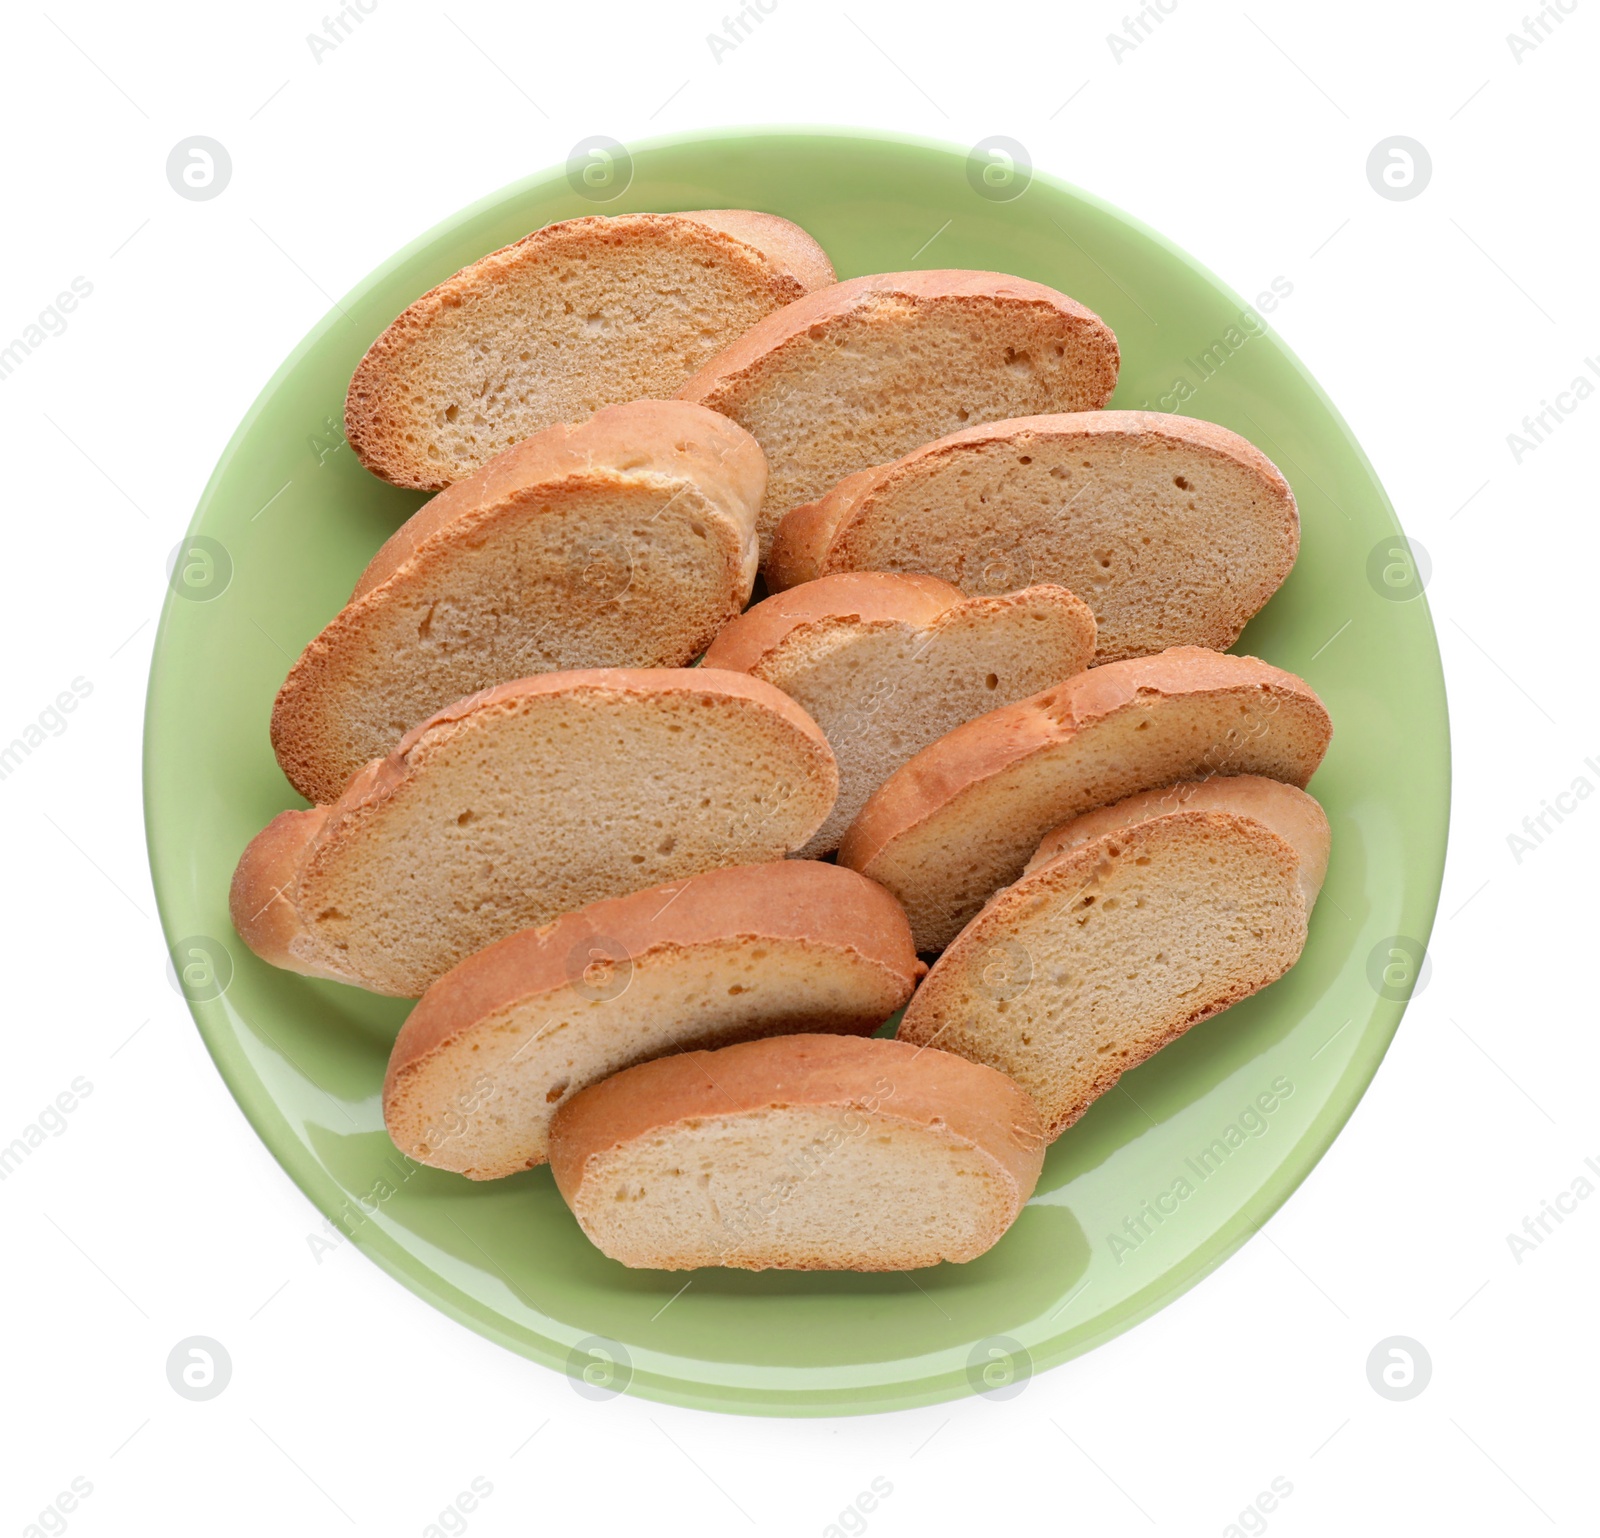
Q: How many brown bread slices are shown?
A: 10